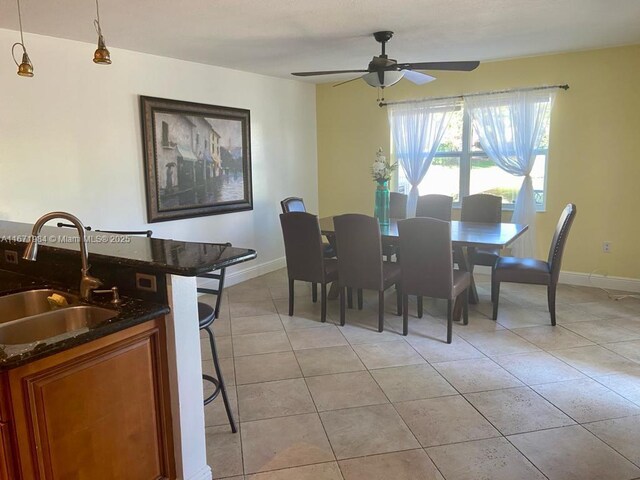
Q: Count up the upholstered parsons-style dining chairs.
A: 8